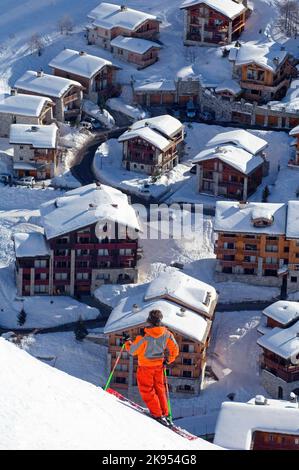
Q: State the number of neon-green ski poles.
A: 2